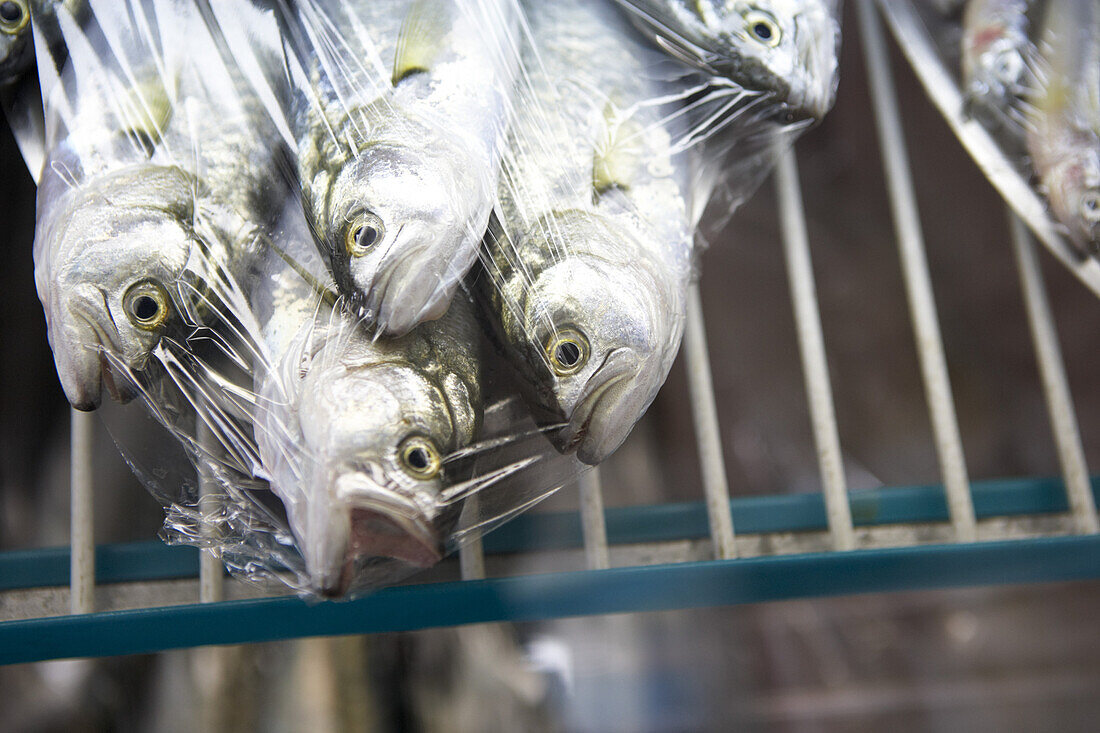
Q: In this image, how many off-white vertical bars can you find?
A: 8